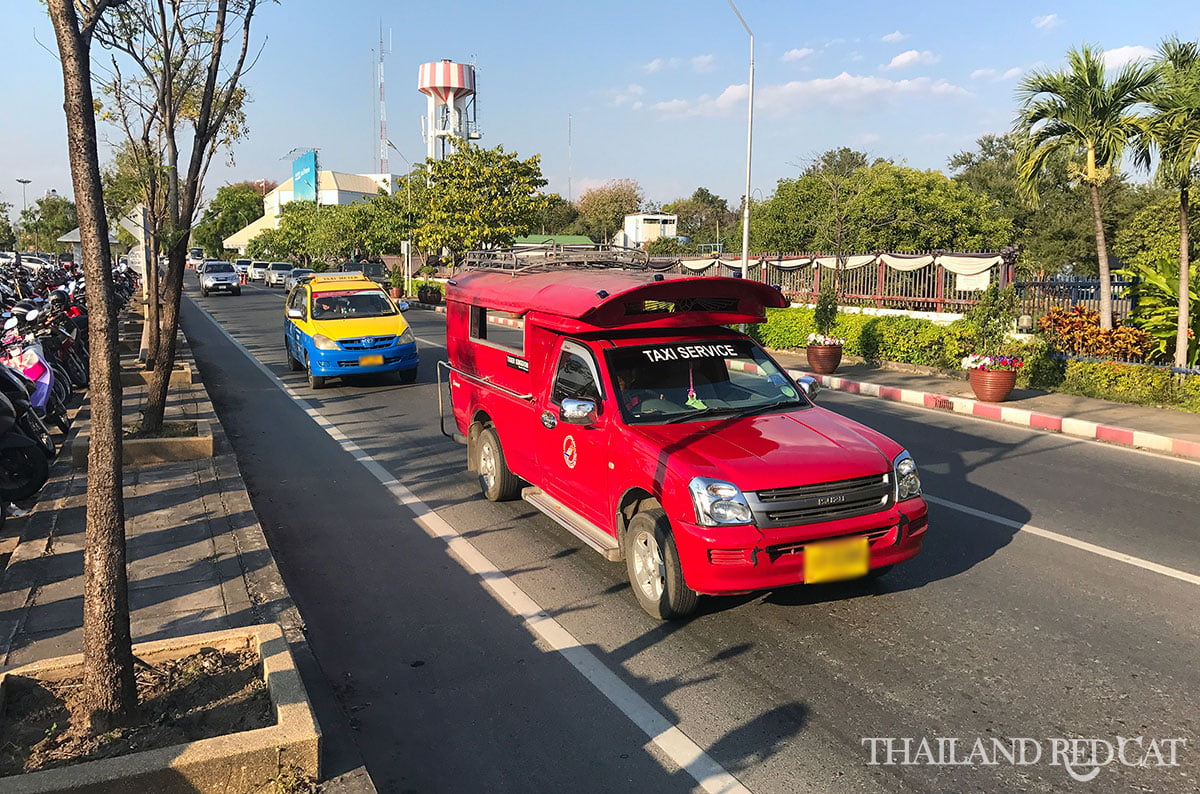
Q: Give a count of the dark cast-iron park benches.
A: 0